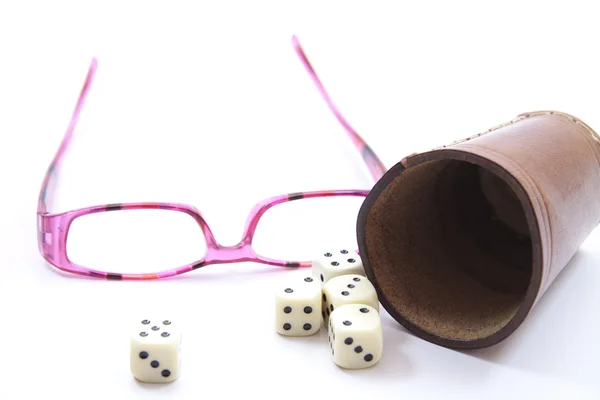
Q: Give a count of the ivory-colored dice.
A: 5